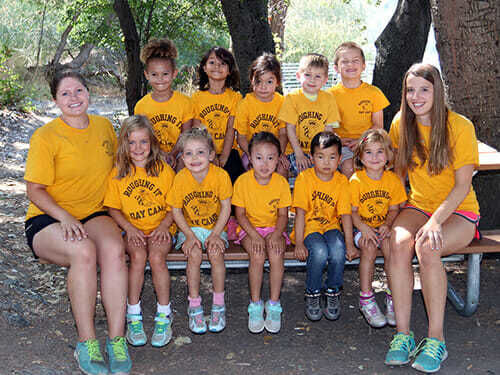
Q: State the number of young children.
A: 10